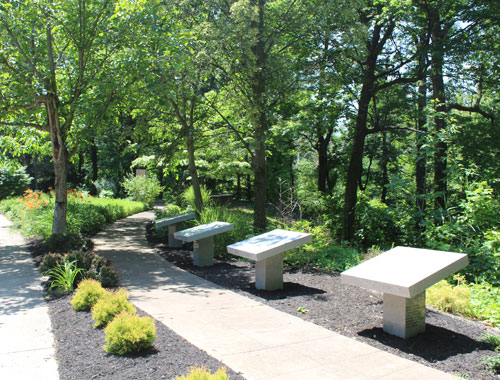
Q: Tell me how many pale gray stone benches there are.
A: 4